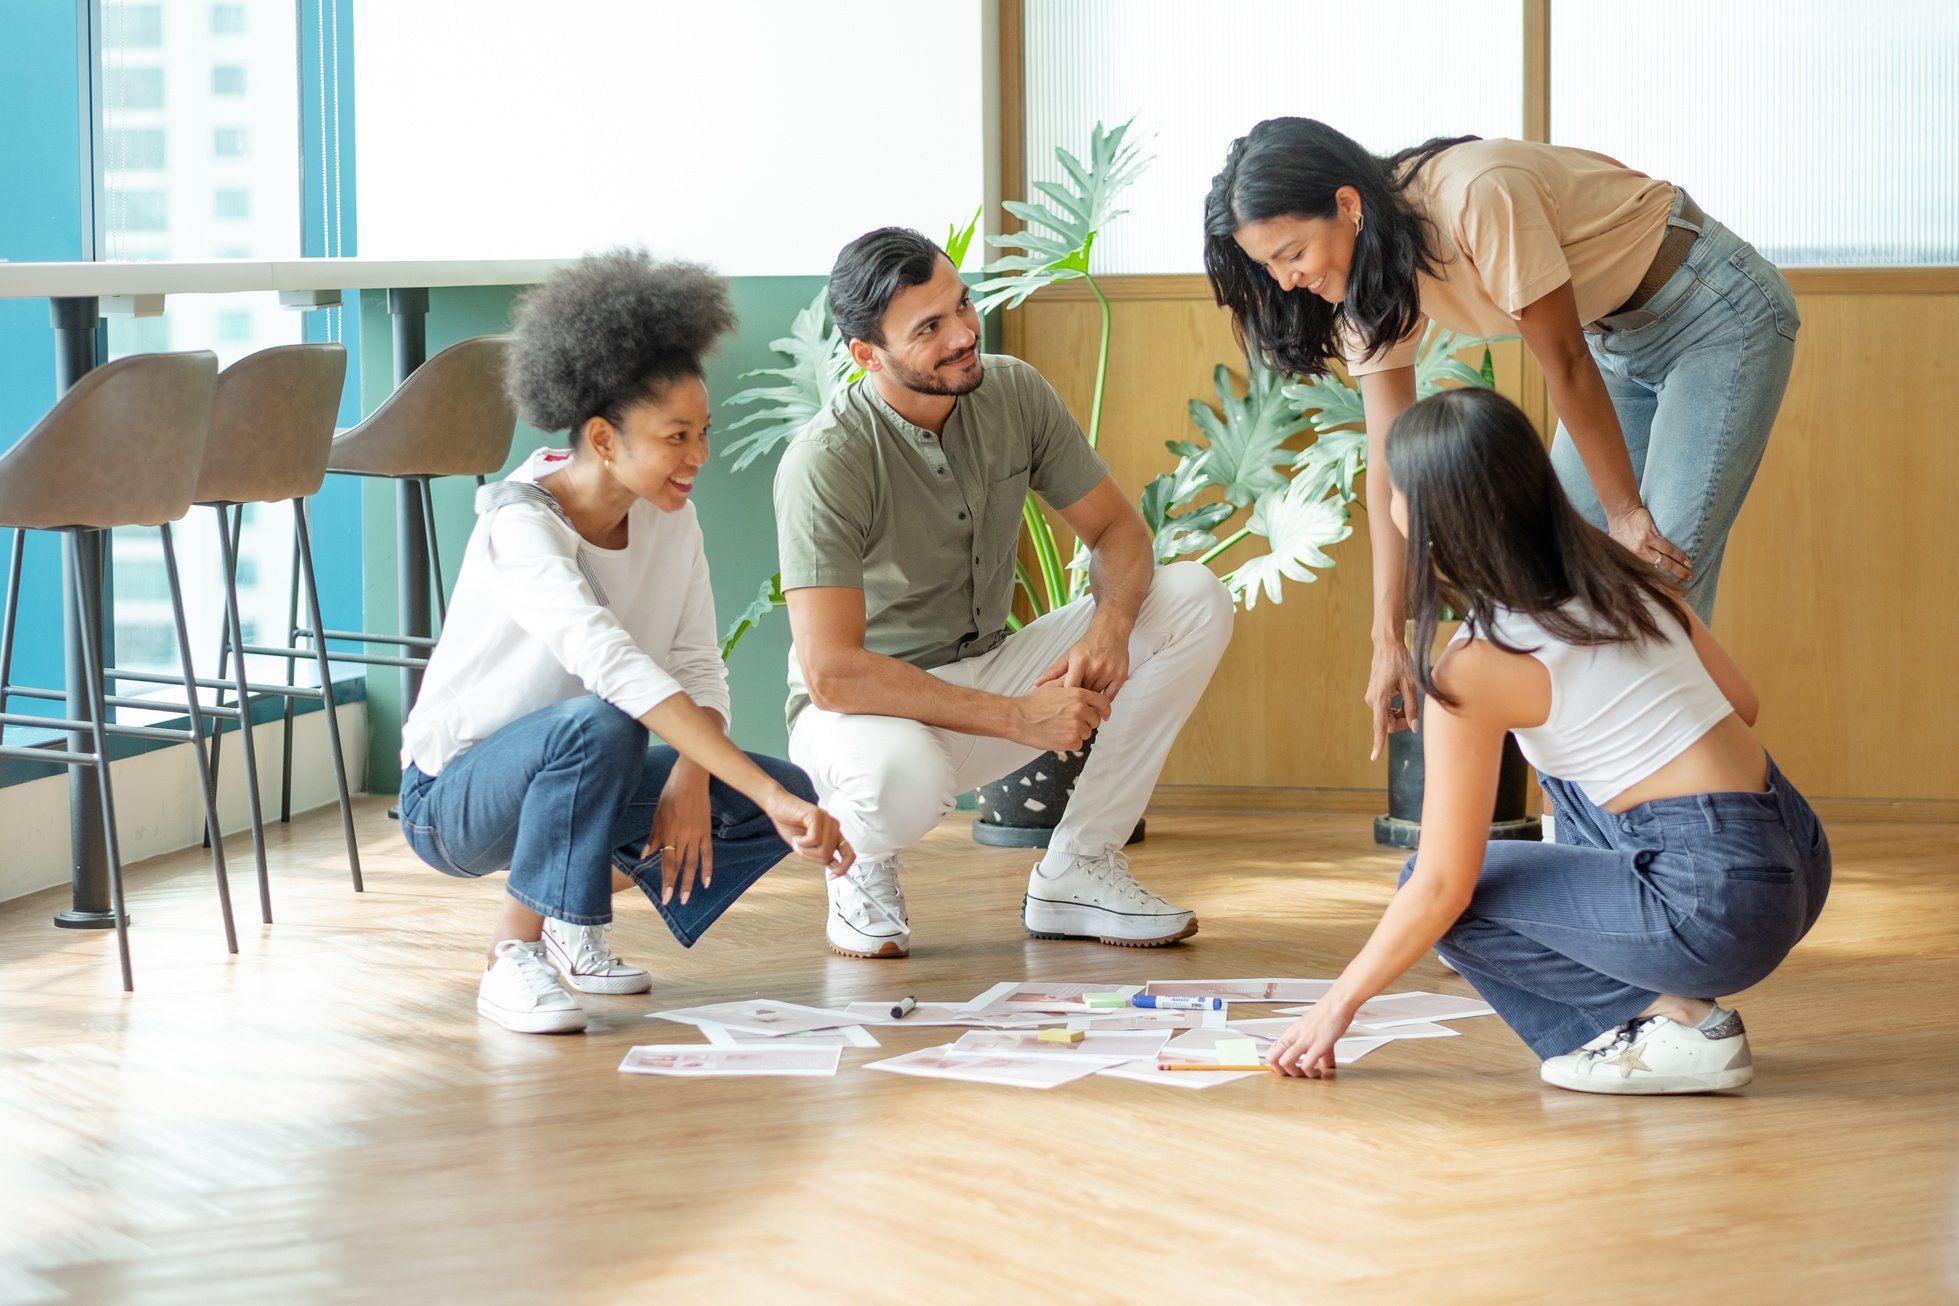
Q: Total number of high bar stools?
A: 3